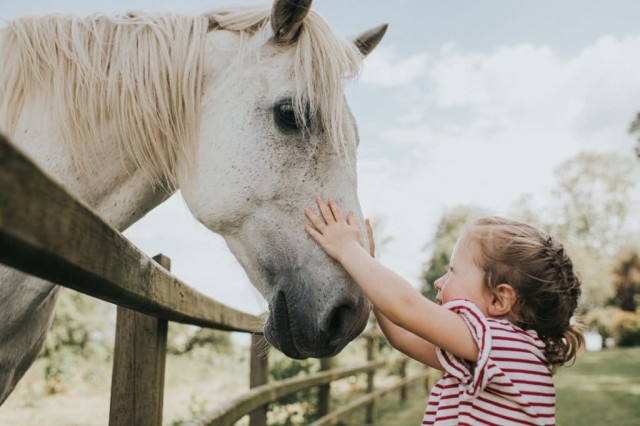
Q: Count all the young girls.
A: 1